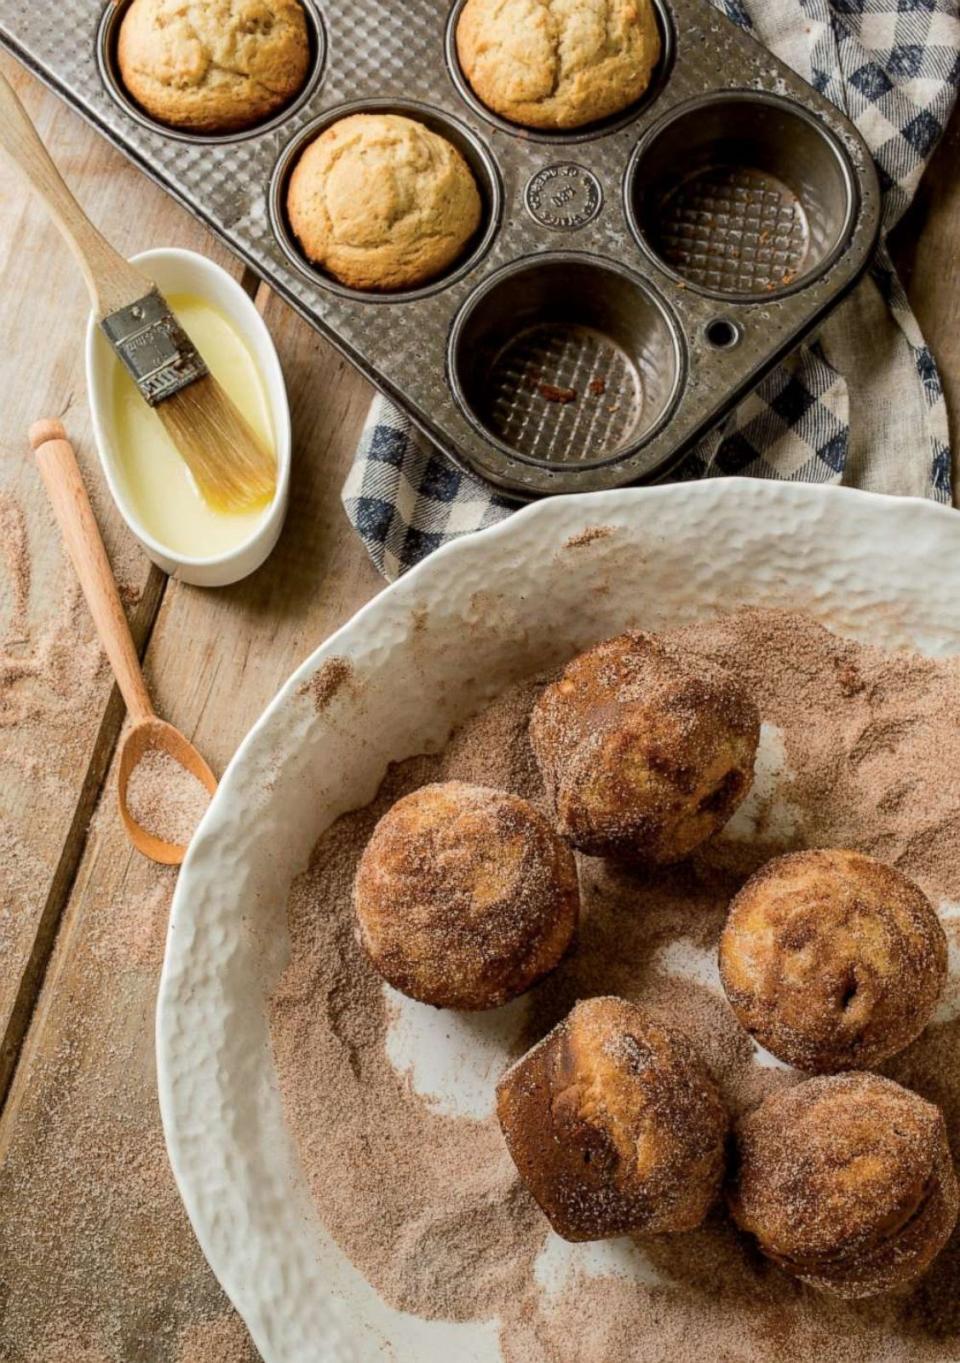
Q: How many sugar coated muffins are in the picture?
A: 5